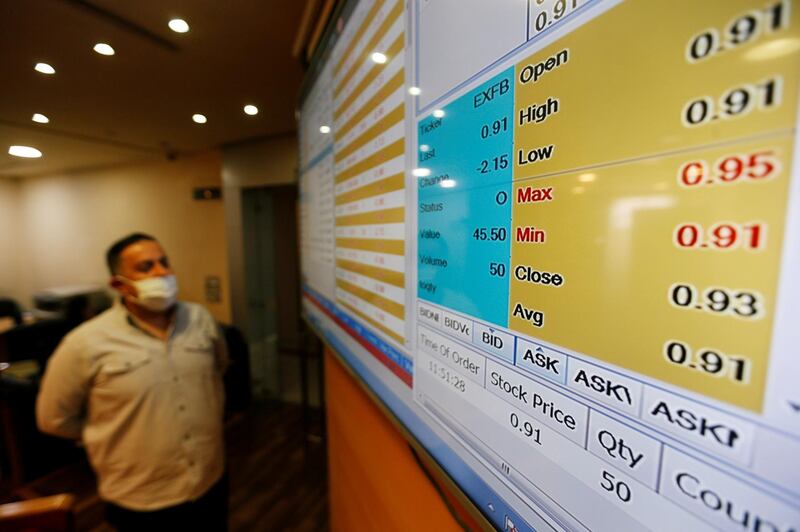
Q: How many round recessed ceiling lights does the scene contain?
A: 7